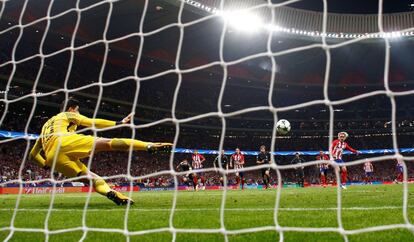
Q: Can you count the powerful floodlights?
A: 1